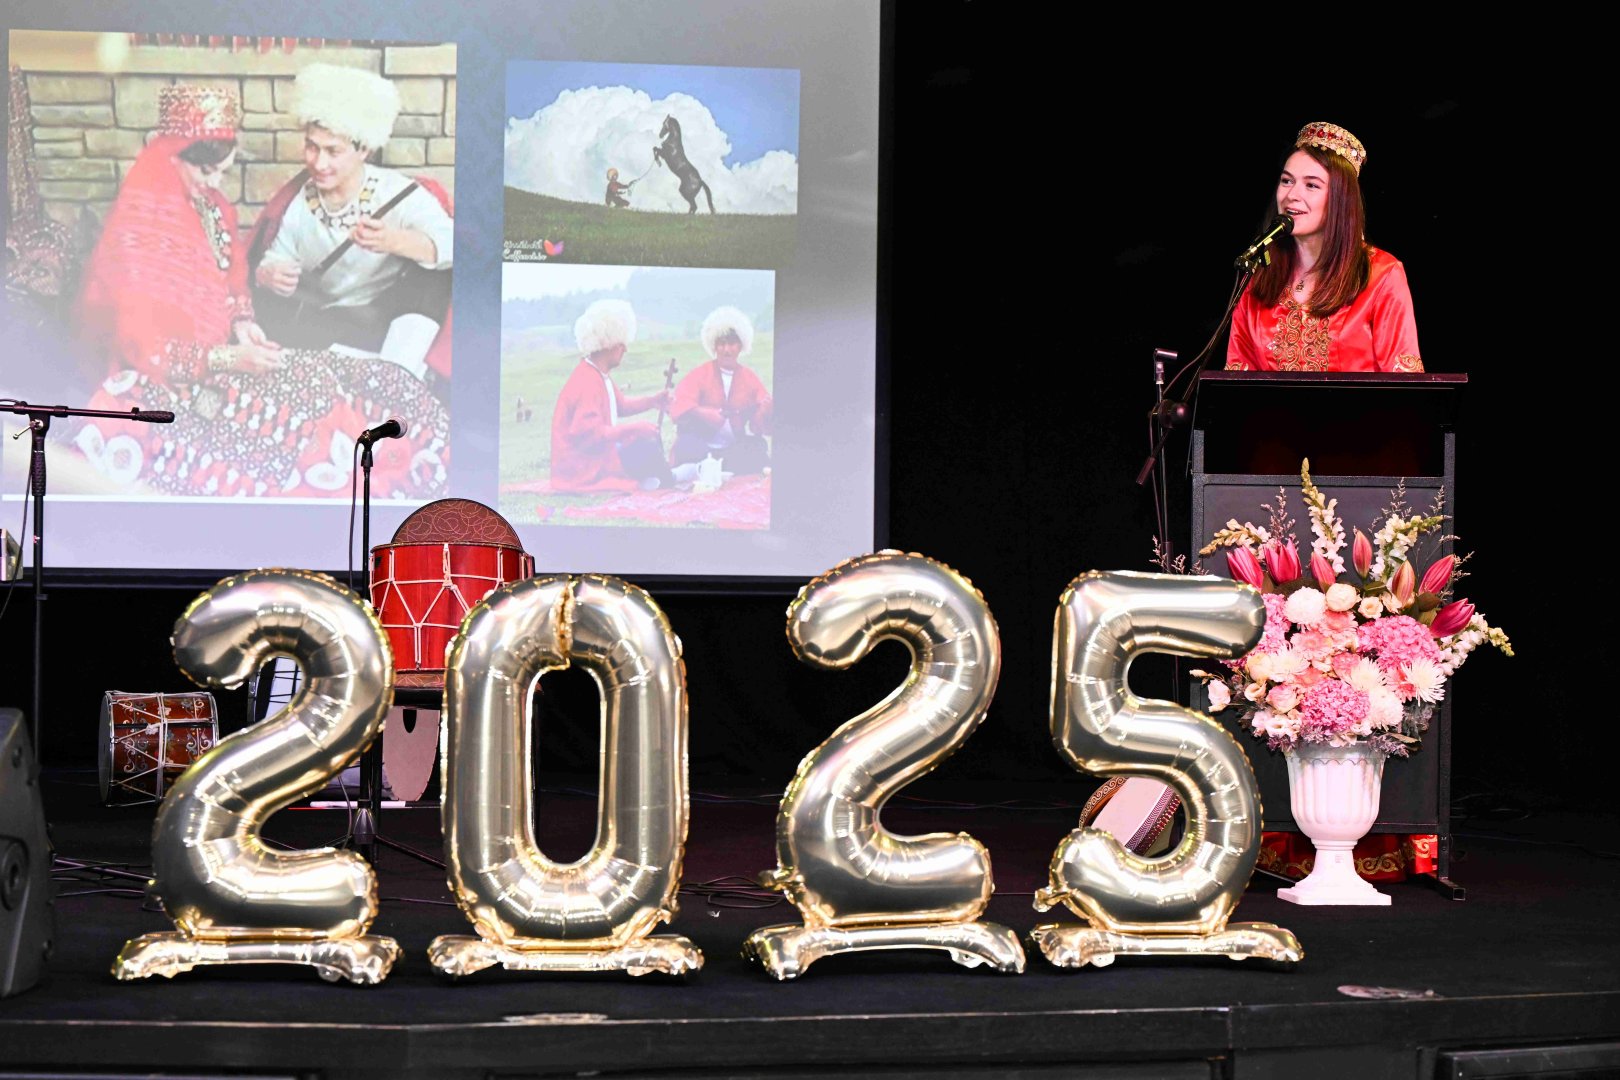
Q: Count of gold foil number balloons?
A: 4